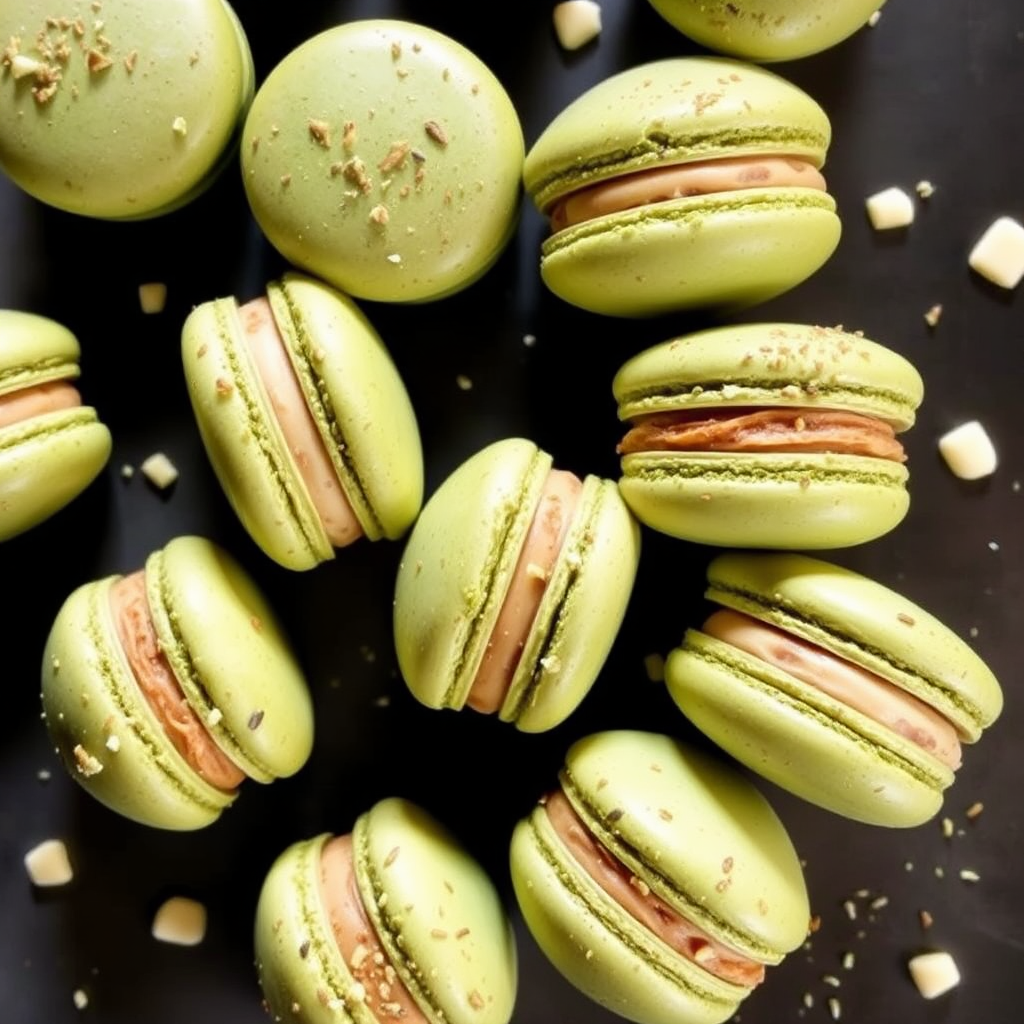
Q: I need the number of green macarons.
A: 12